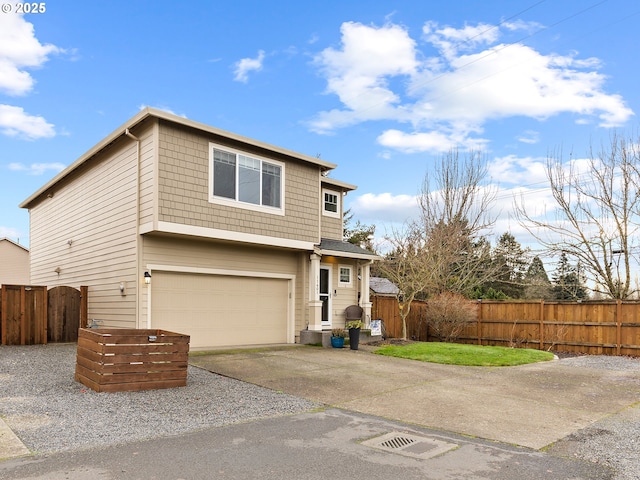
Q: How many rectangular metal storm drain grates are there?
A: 1